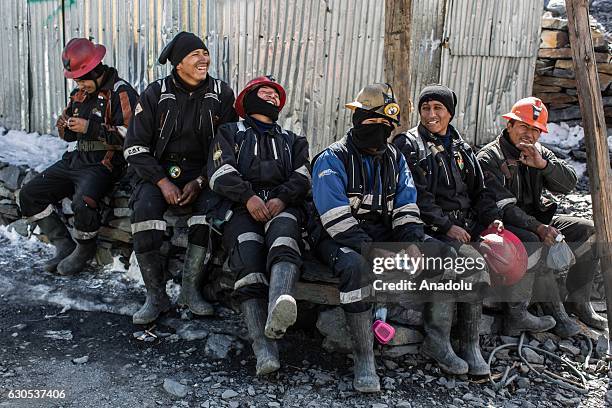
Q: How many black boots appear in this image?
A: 12